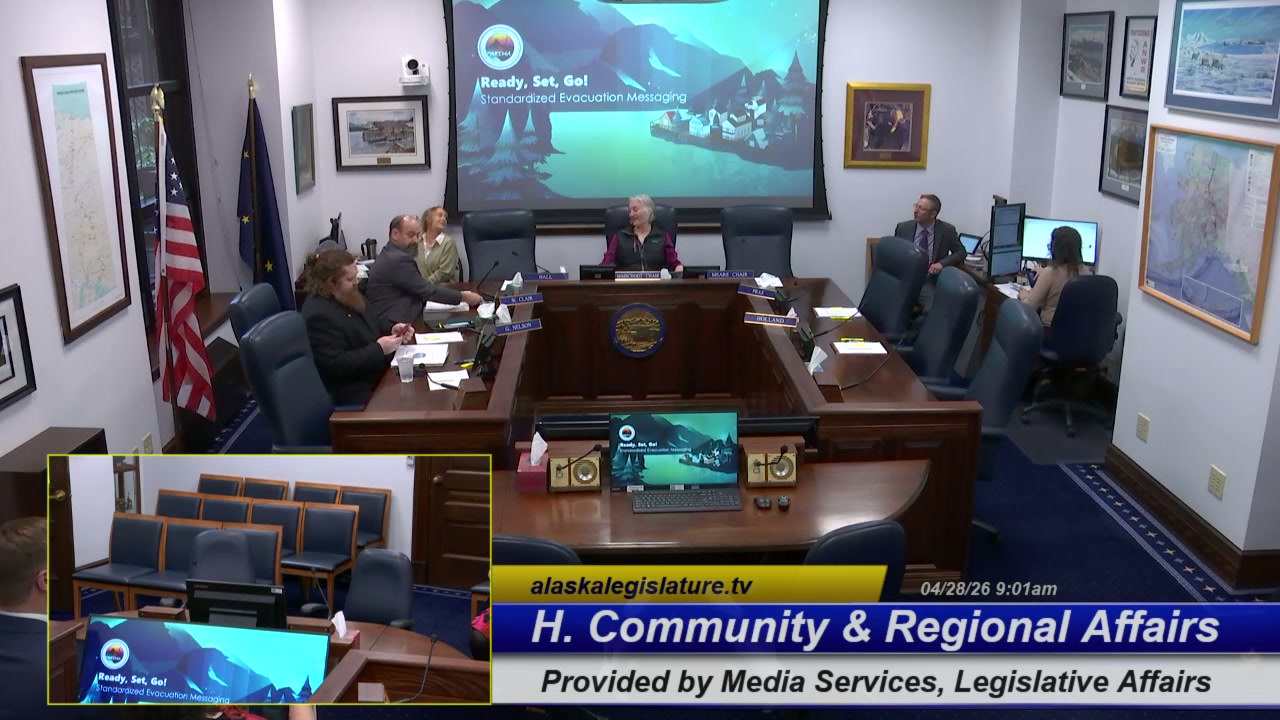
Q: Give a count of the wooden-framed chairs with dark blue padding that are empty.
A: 11